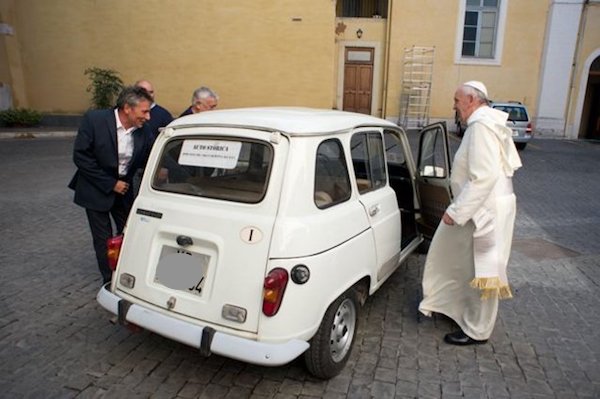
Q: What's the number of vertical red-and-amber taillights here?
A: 2